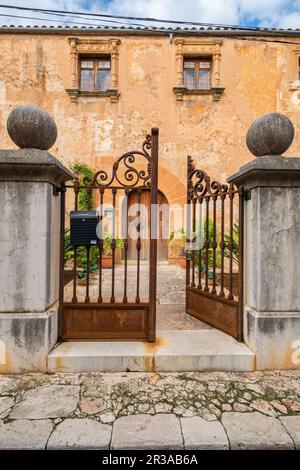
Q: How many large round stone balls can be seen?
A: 2